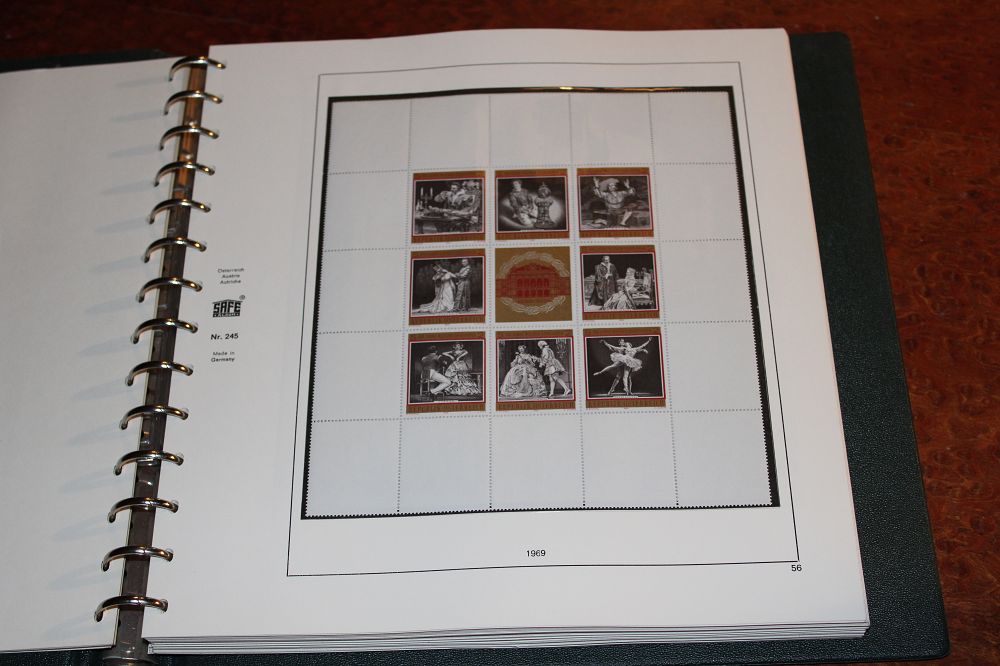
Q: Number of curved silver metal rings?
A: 14